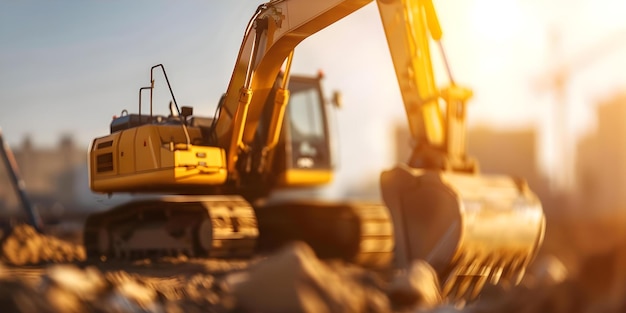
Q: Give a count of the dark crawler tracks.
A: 2